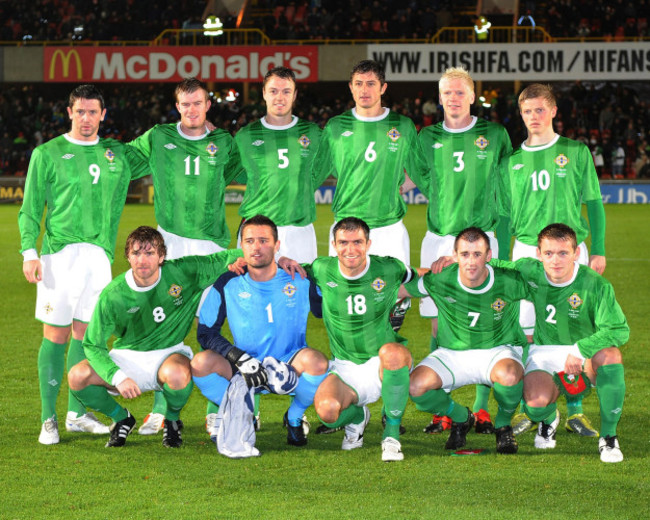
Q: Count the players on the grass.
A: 11